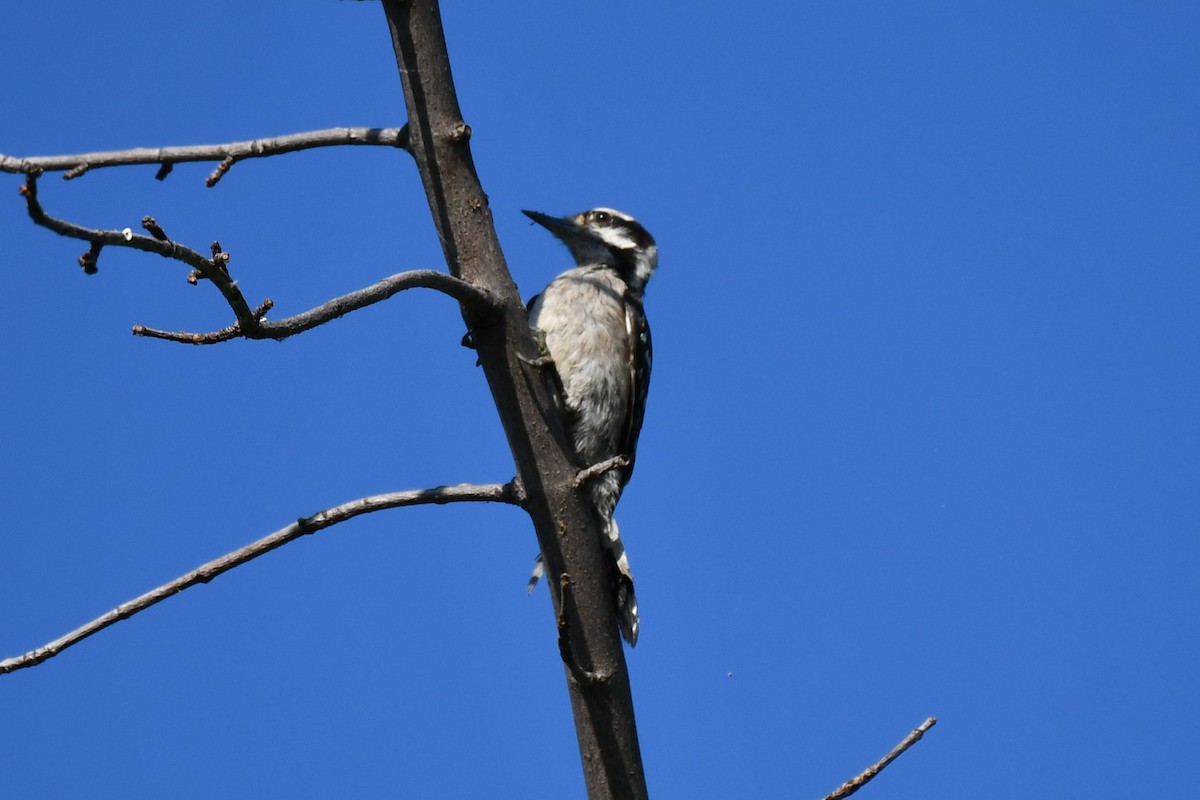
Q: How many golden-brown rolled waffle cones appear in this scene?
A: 0